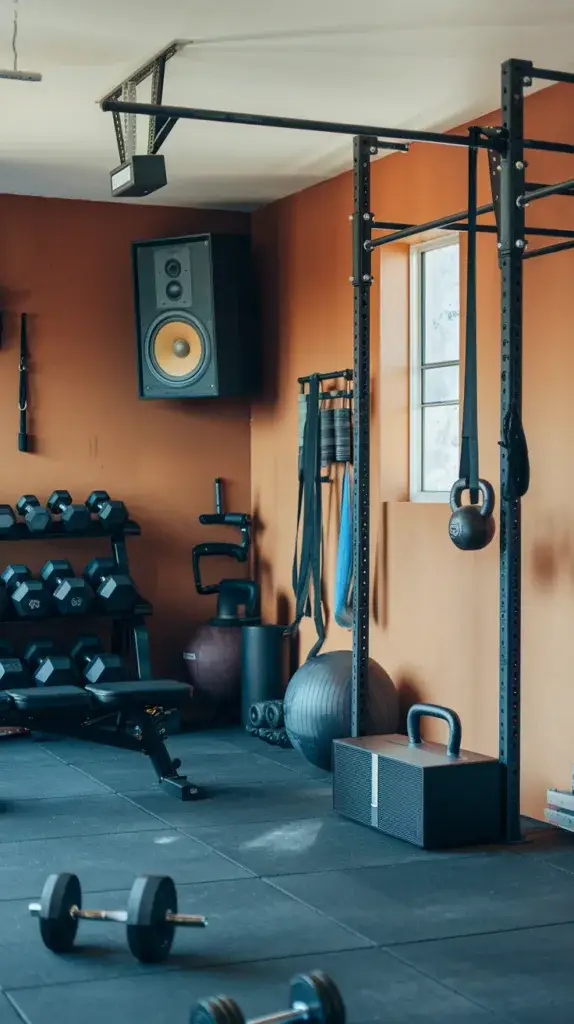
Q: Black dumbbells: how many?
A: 13